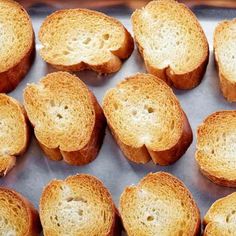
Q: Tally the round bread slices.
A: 12